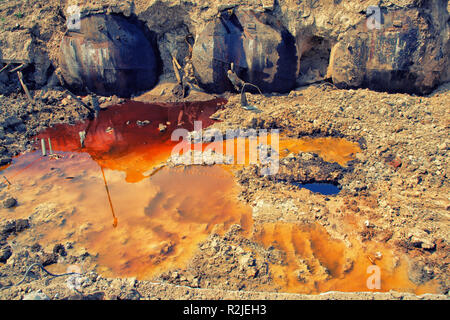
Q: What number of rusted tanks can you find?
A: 3